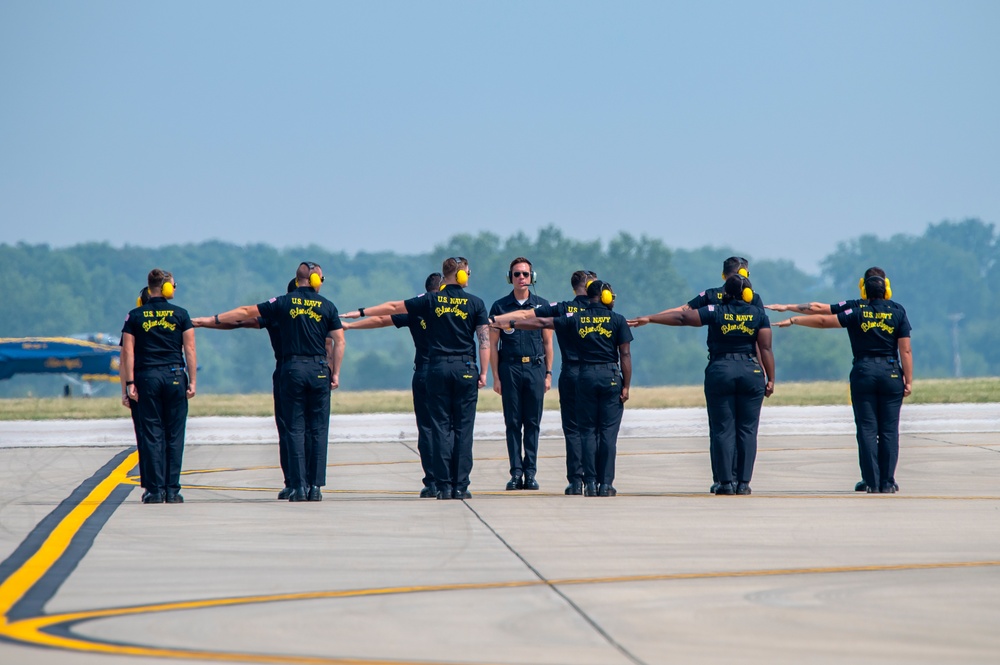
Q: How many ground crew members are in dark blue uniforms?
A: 13